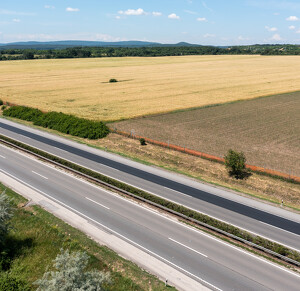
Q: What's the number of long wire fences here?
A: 1